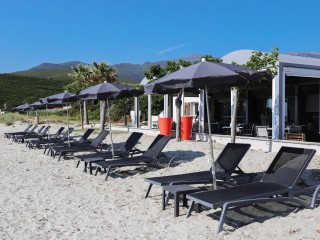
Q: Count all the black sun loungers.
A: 12